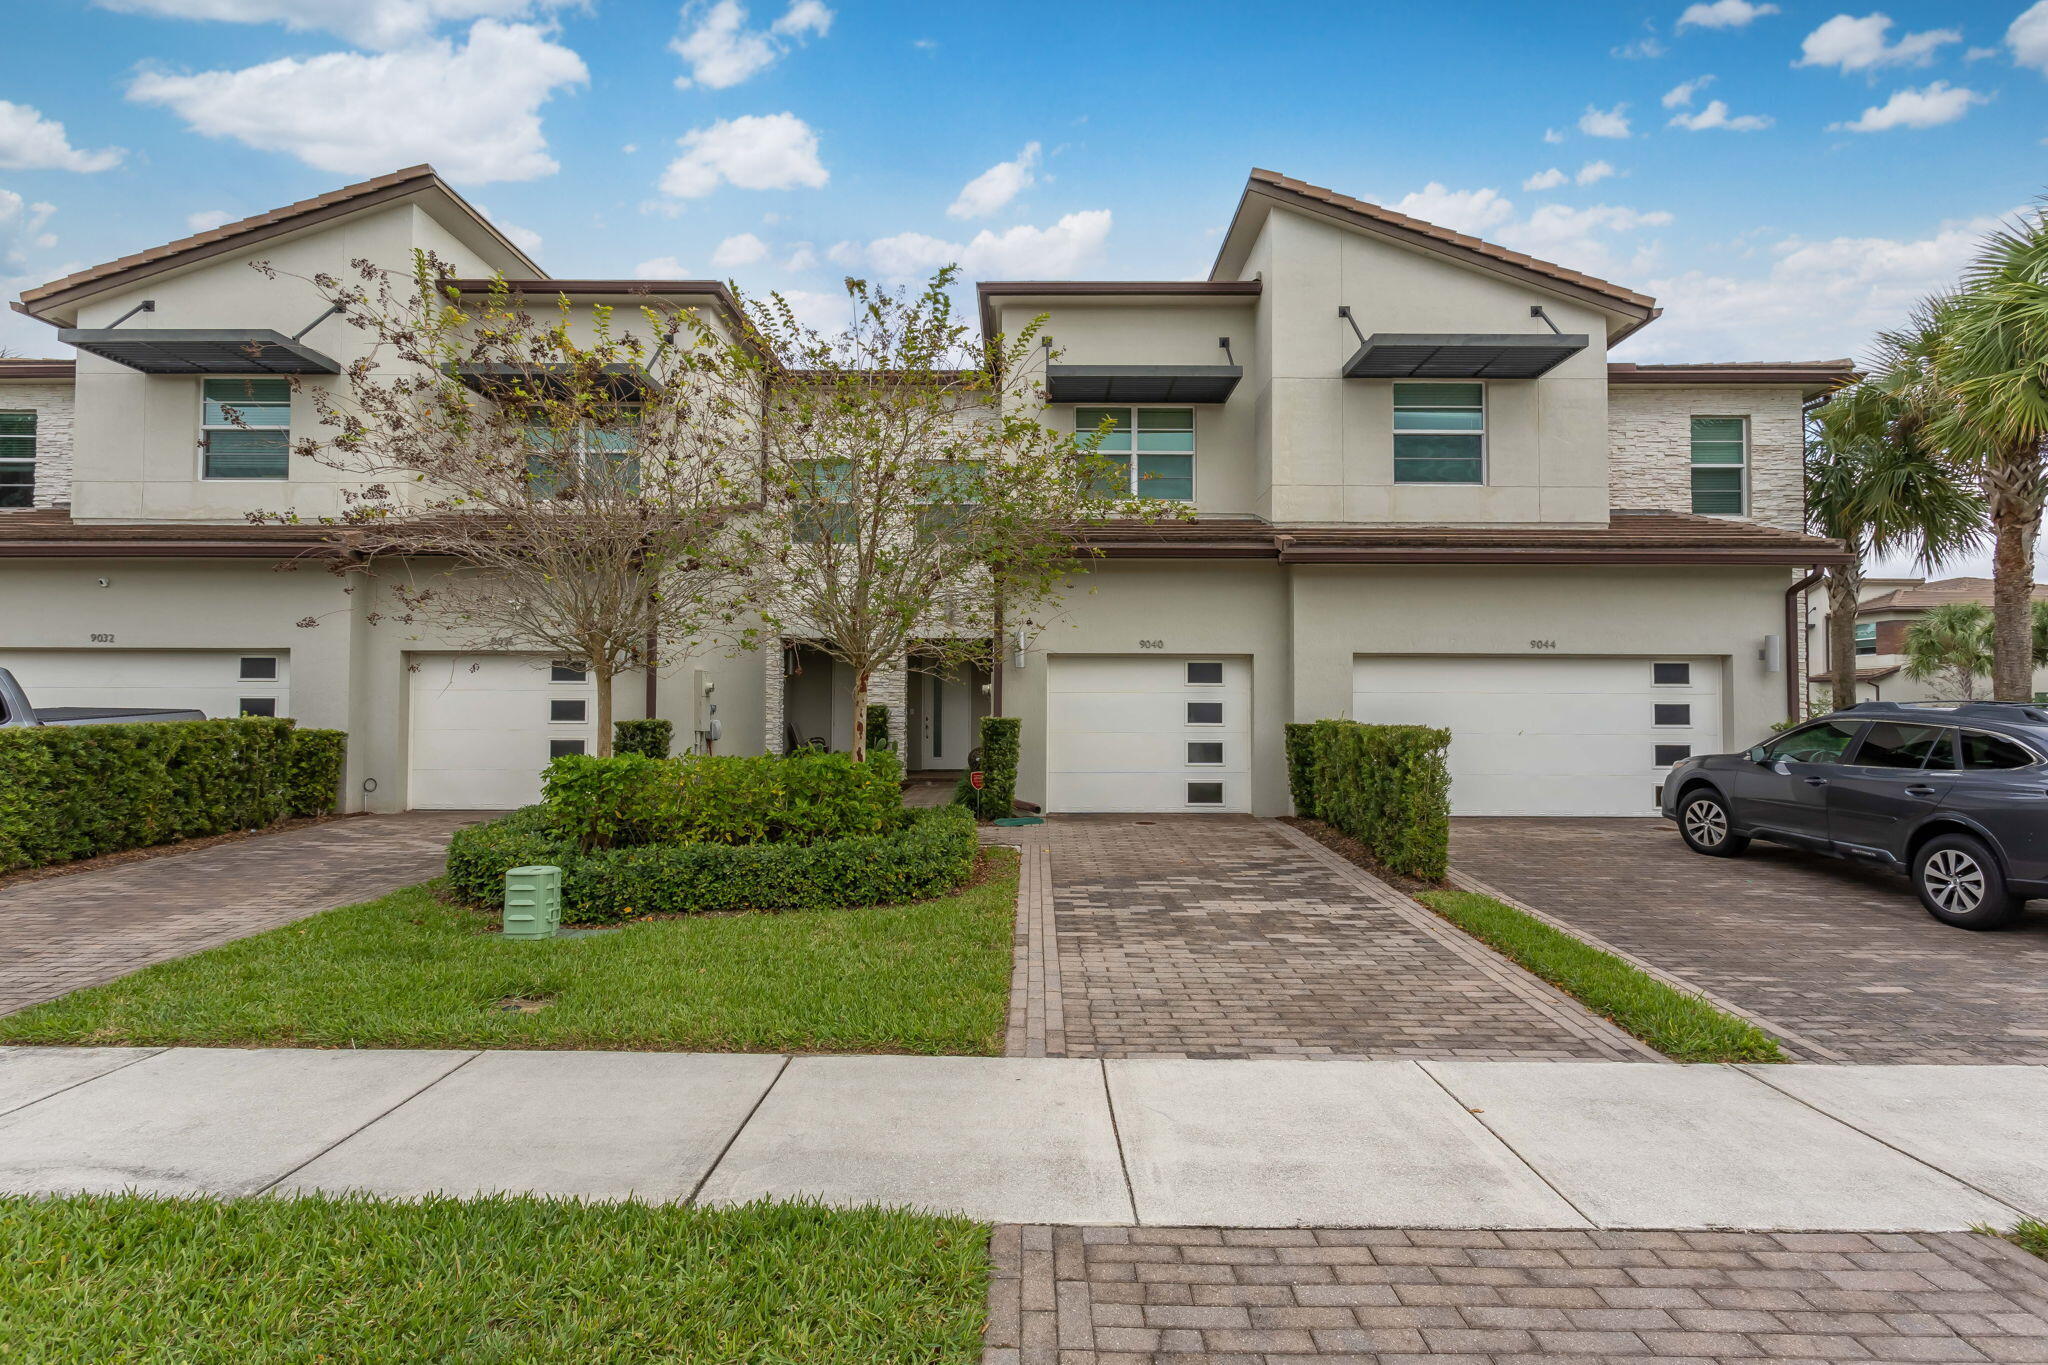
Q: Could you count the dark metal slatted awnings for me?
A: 4